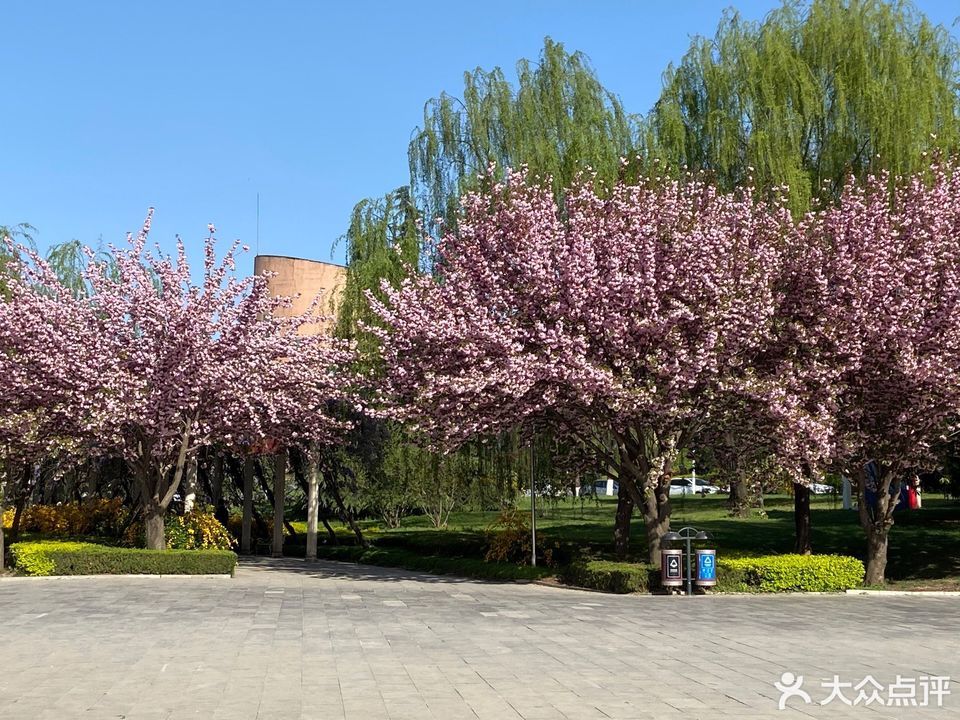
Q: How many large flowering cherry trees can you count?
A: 3